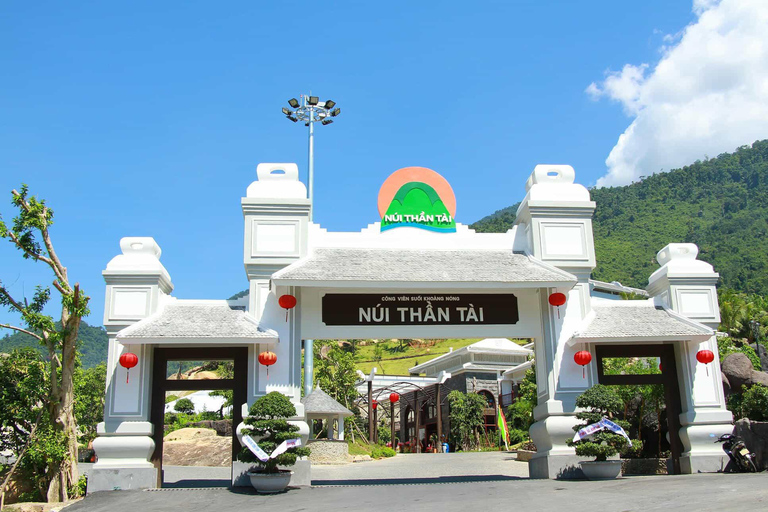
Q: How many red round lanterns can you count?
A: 8